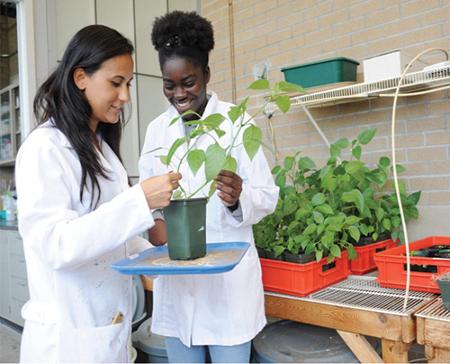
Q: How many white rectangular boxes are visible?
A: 1